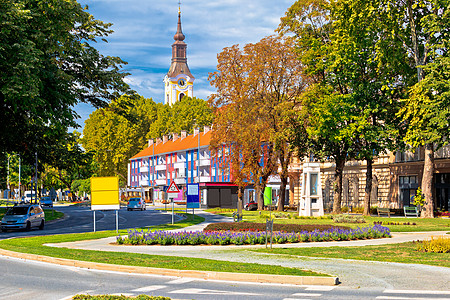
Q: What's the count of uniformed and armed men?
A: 0